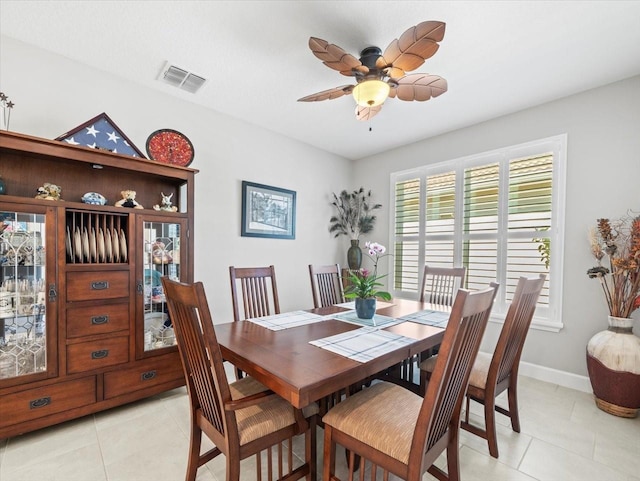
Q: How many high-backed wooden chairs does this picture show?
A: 6